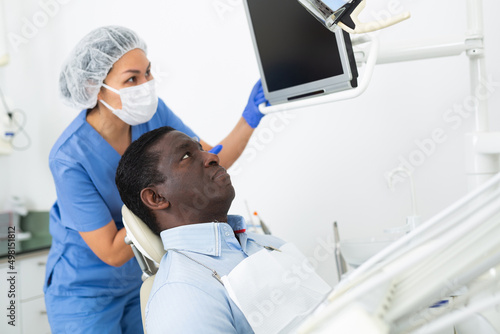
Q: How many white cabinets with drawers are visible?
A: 1